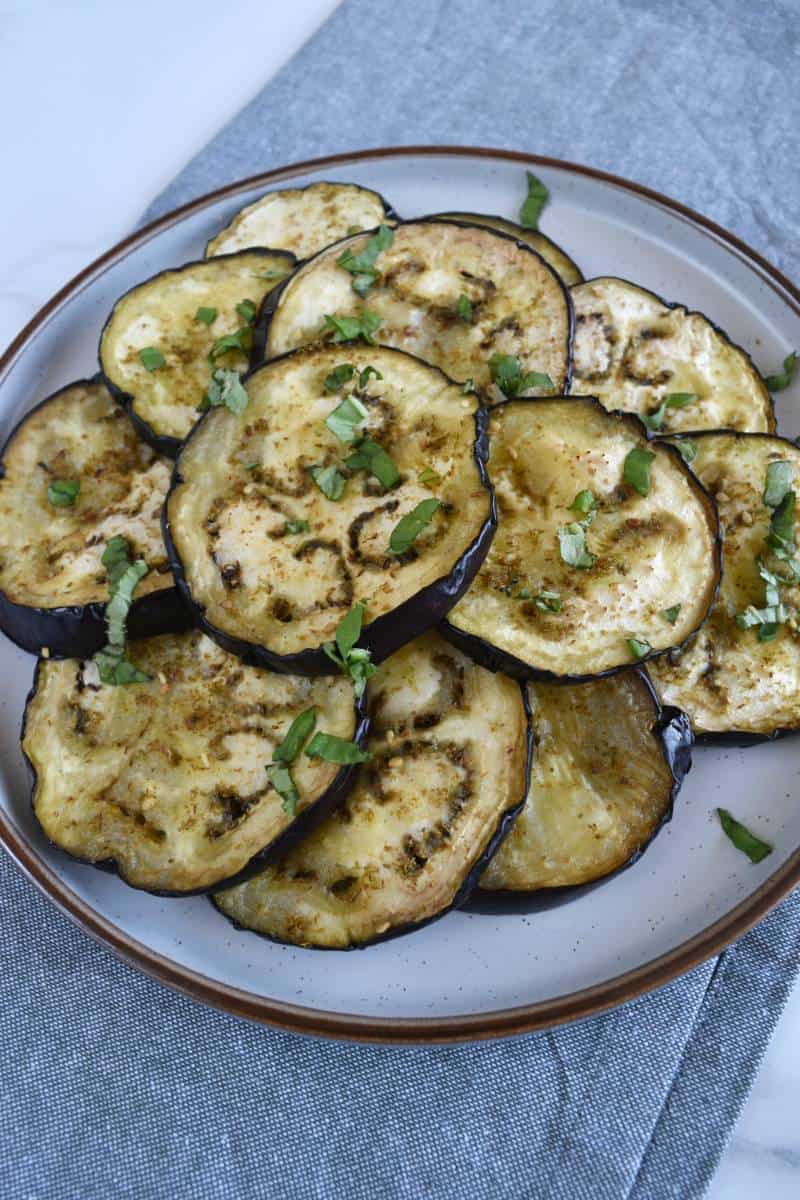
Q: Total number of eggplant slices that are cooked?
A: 12